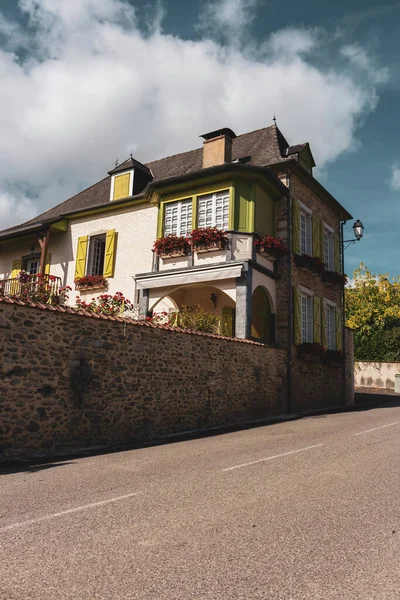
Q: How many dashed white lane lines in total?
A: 3